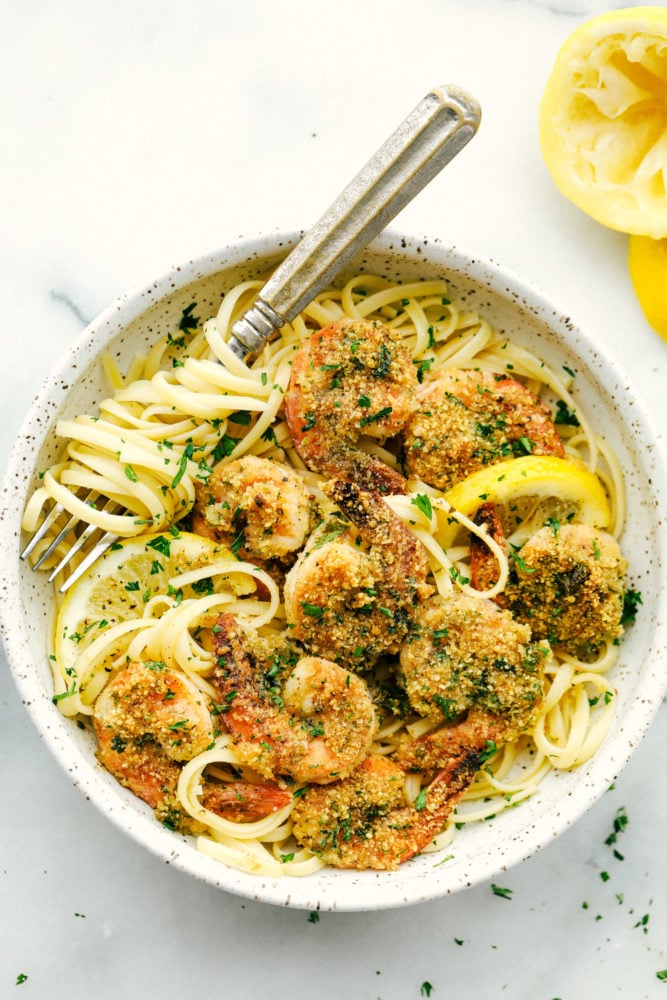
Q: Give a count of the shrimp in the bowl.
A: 9